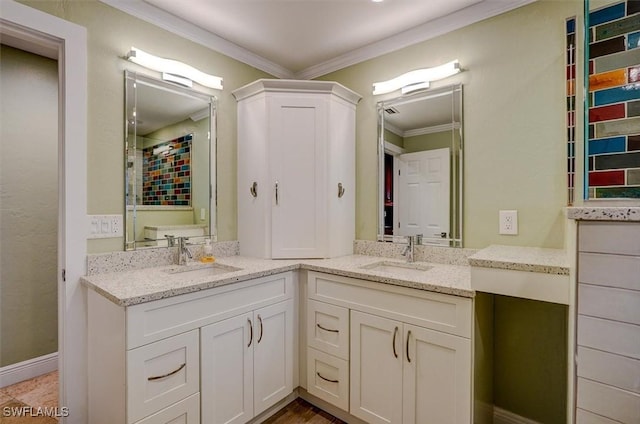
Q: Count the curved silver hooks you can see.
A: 2